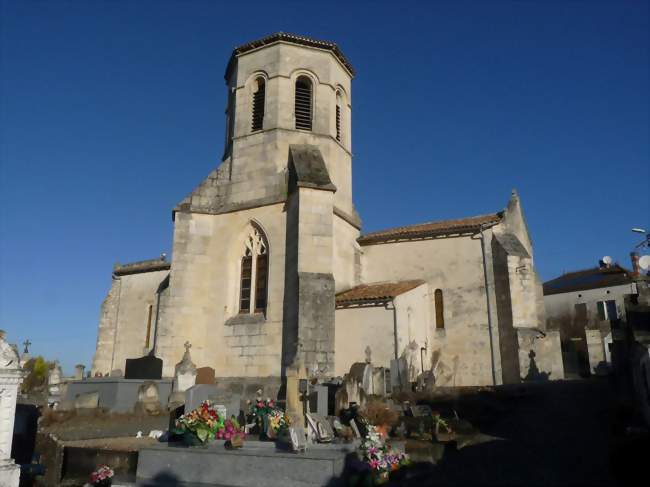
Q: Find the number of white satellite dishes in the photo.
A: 2